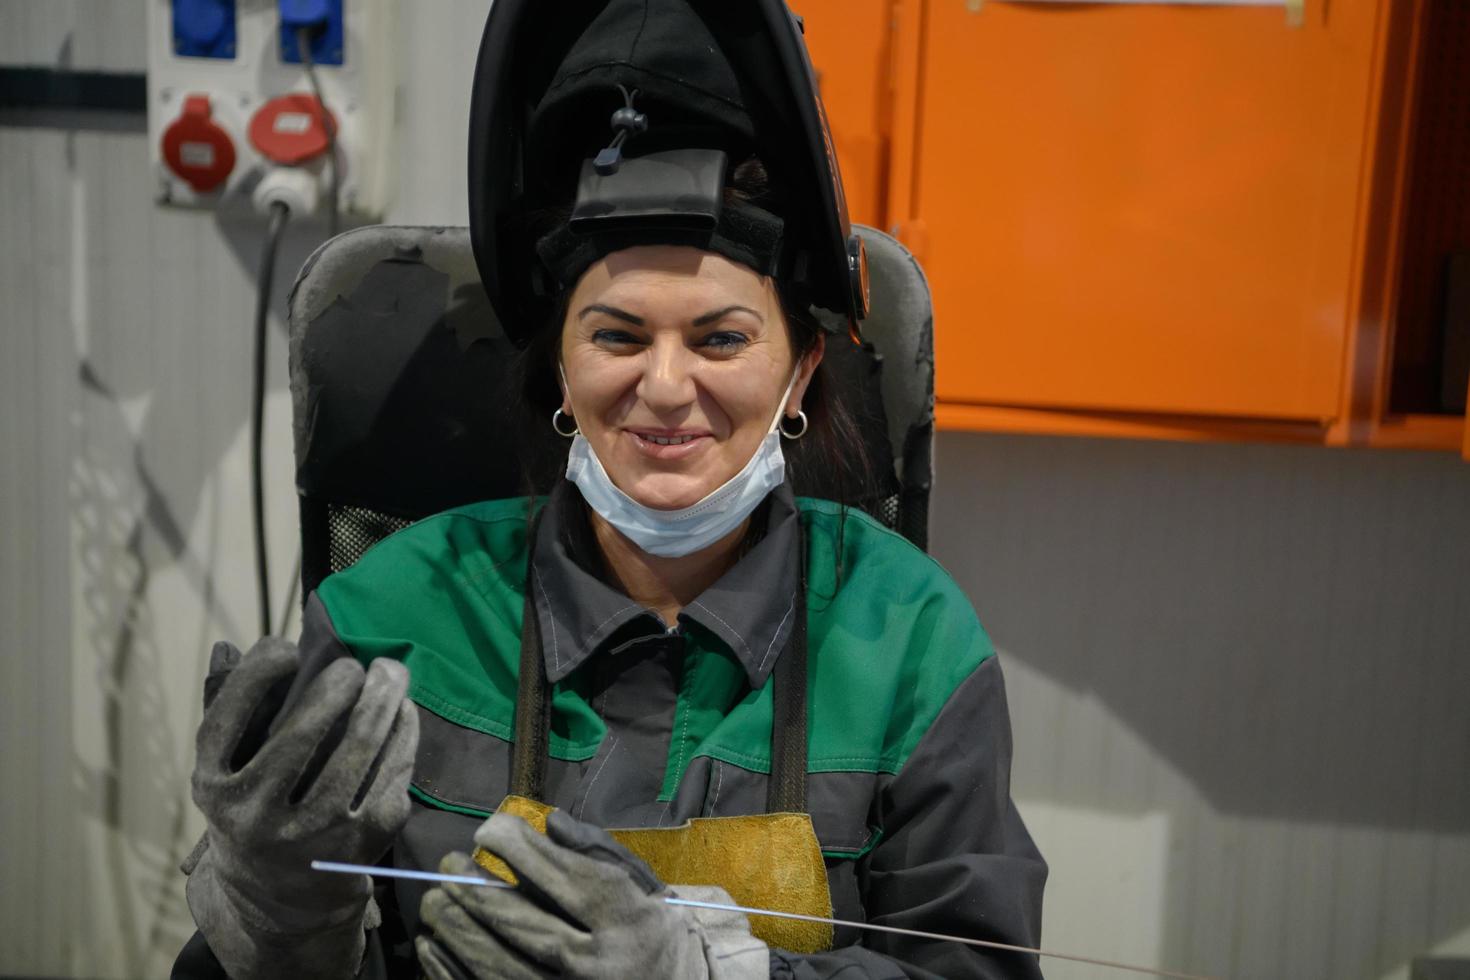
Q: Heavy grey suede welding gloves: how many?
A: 2